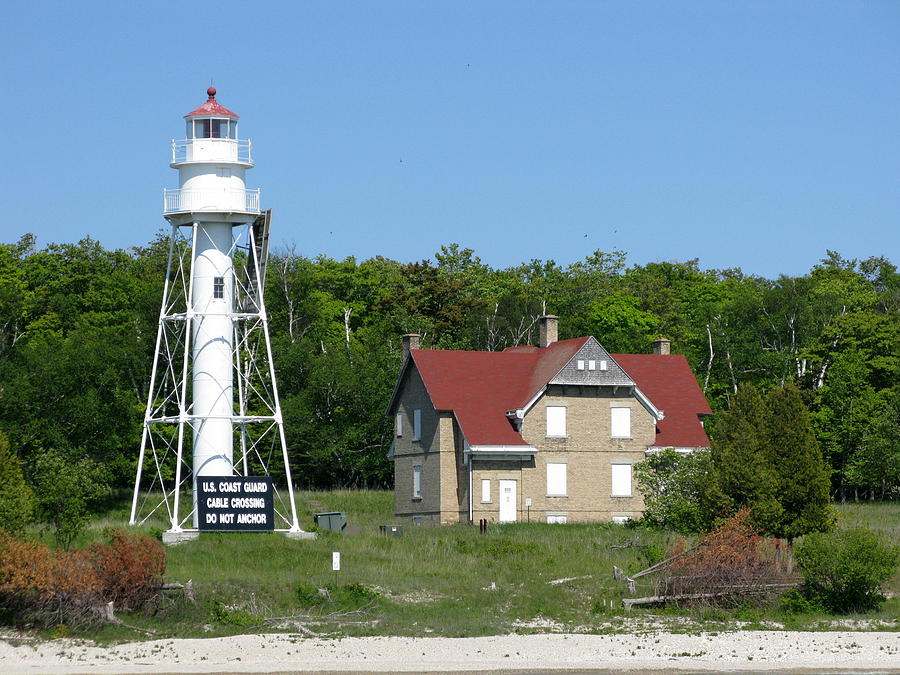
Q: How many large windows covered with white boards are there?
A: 4